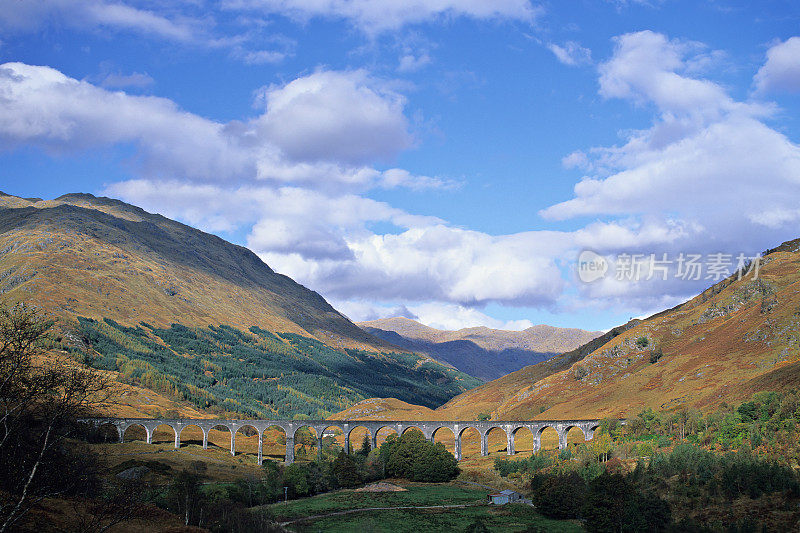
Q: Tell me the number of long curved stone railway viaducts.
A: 1